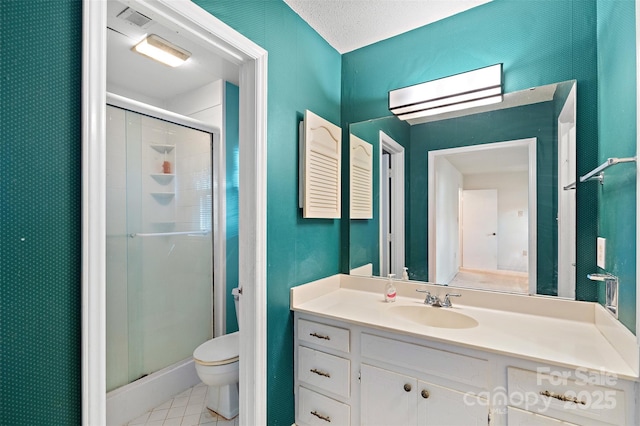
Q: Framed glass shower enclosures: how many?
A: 1